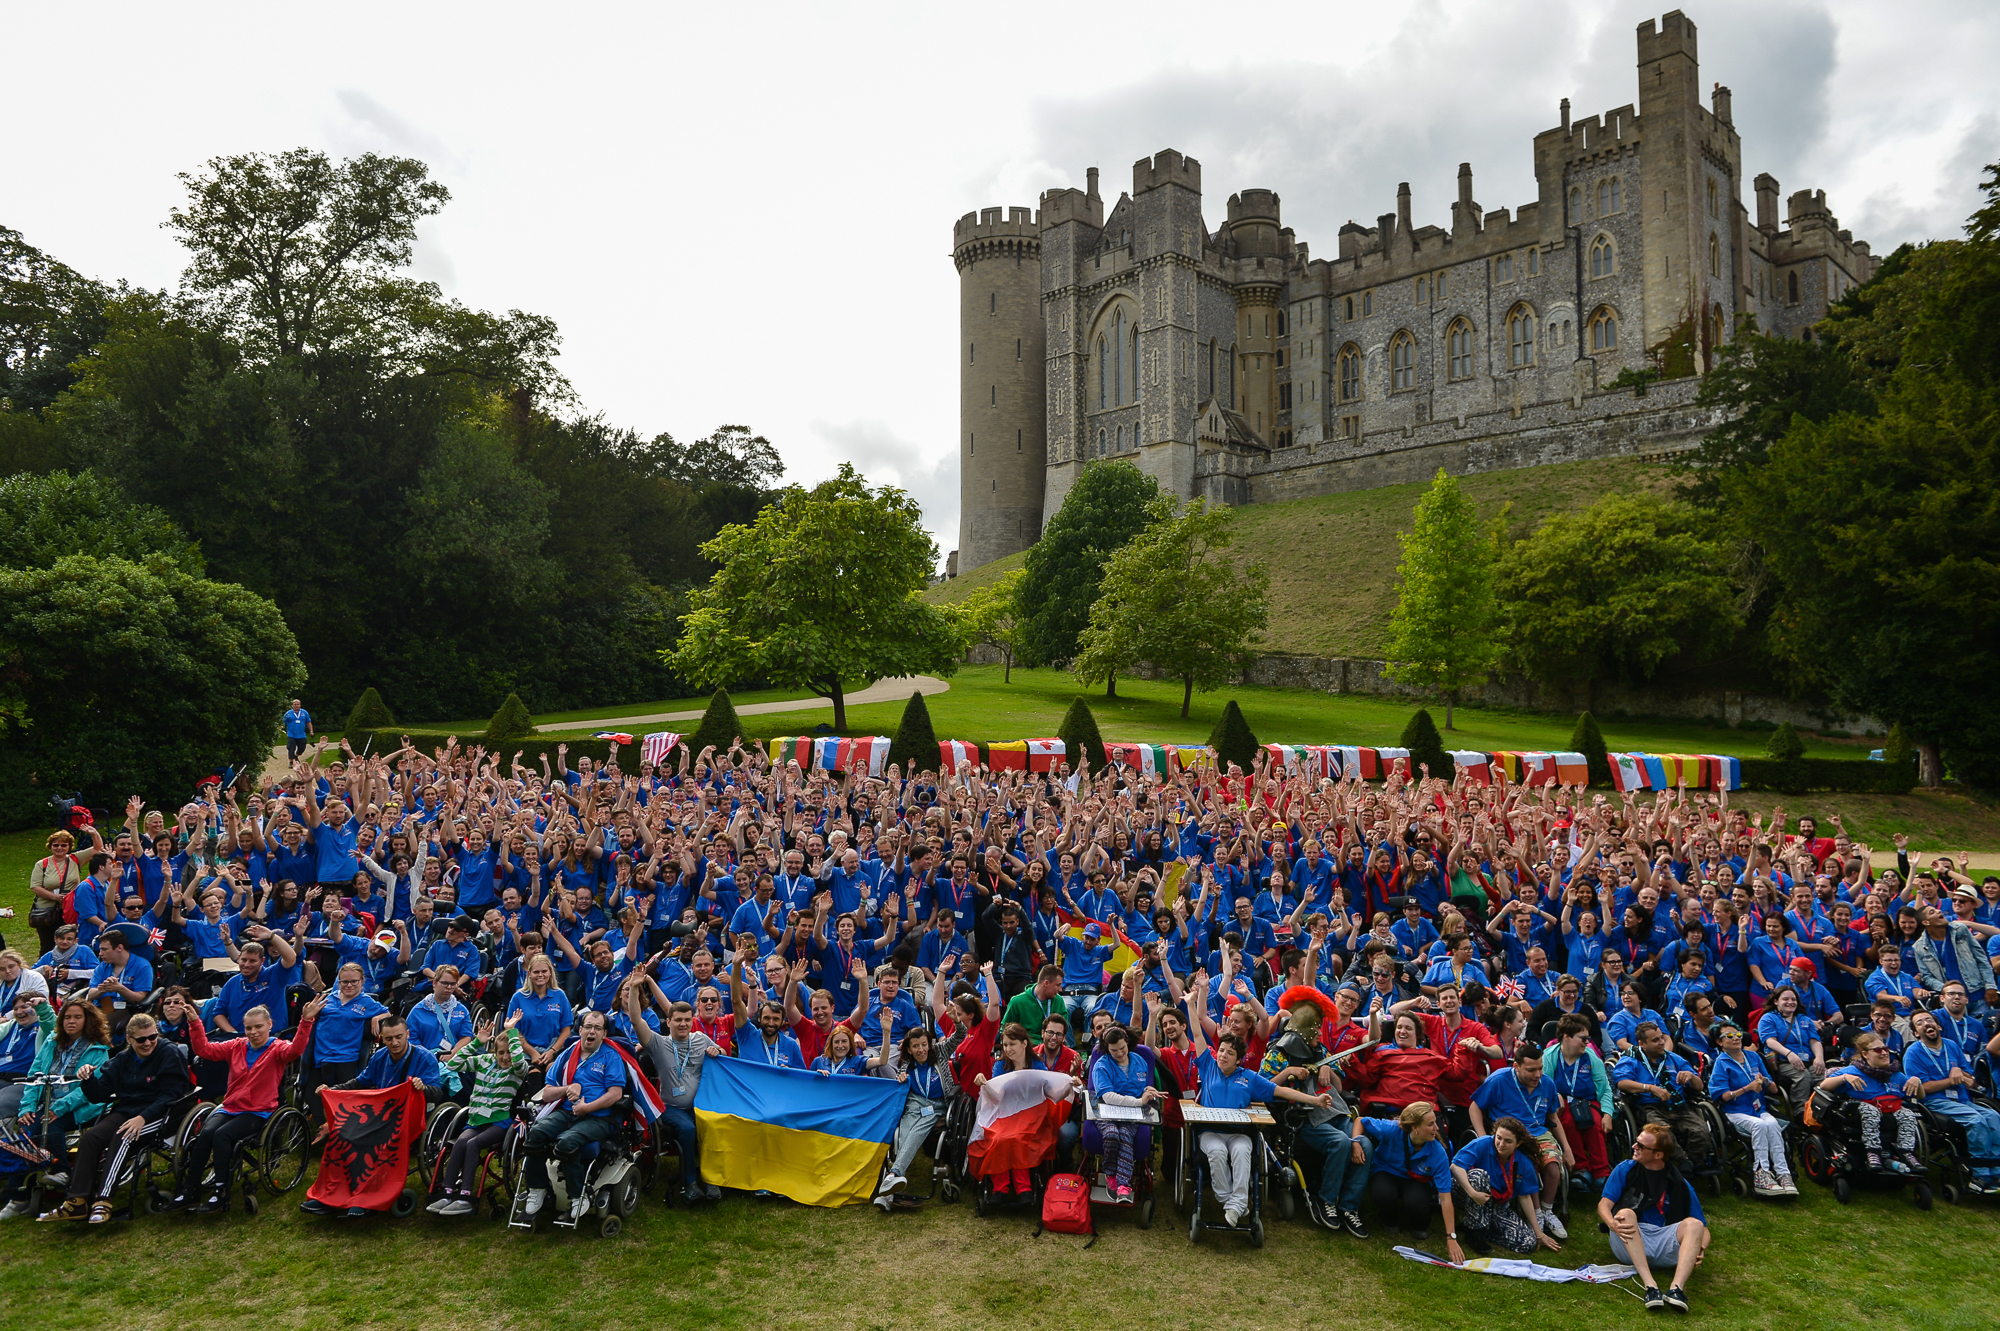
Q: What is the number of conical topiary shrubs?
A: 10